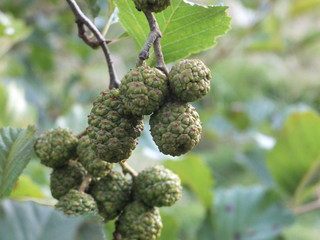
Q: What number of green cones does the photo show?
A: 12